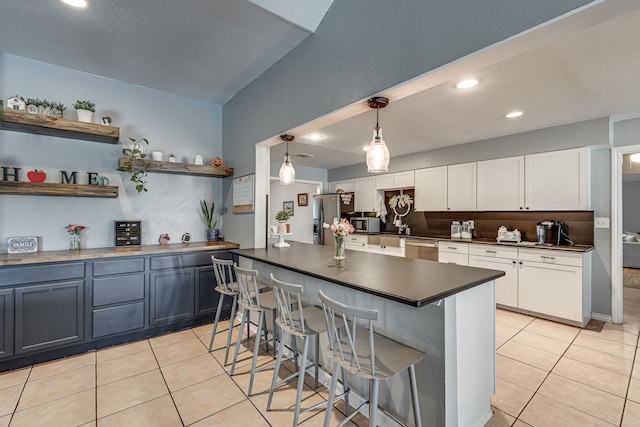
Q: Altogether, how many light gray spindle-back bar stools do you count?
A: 4